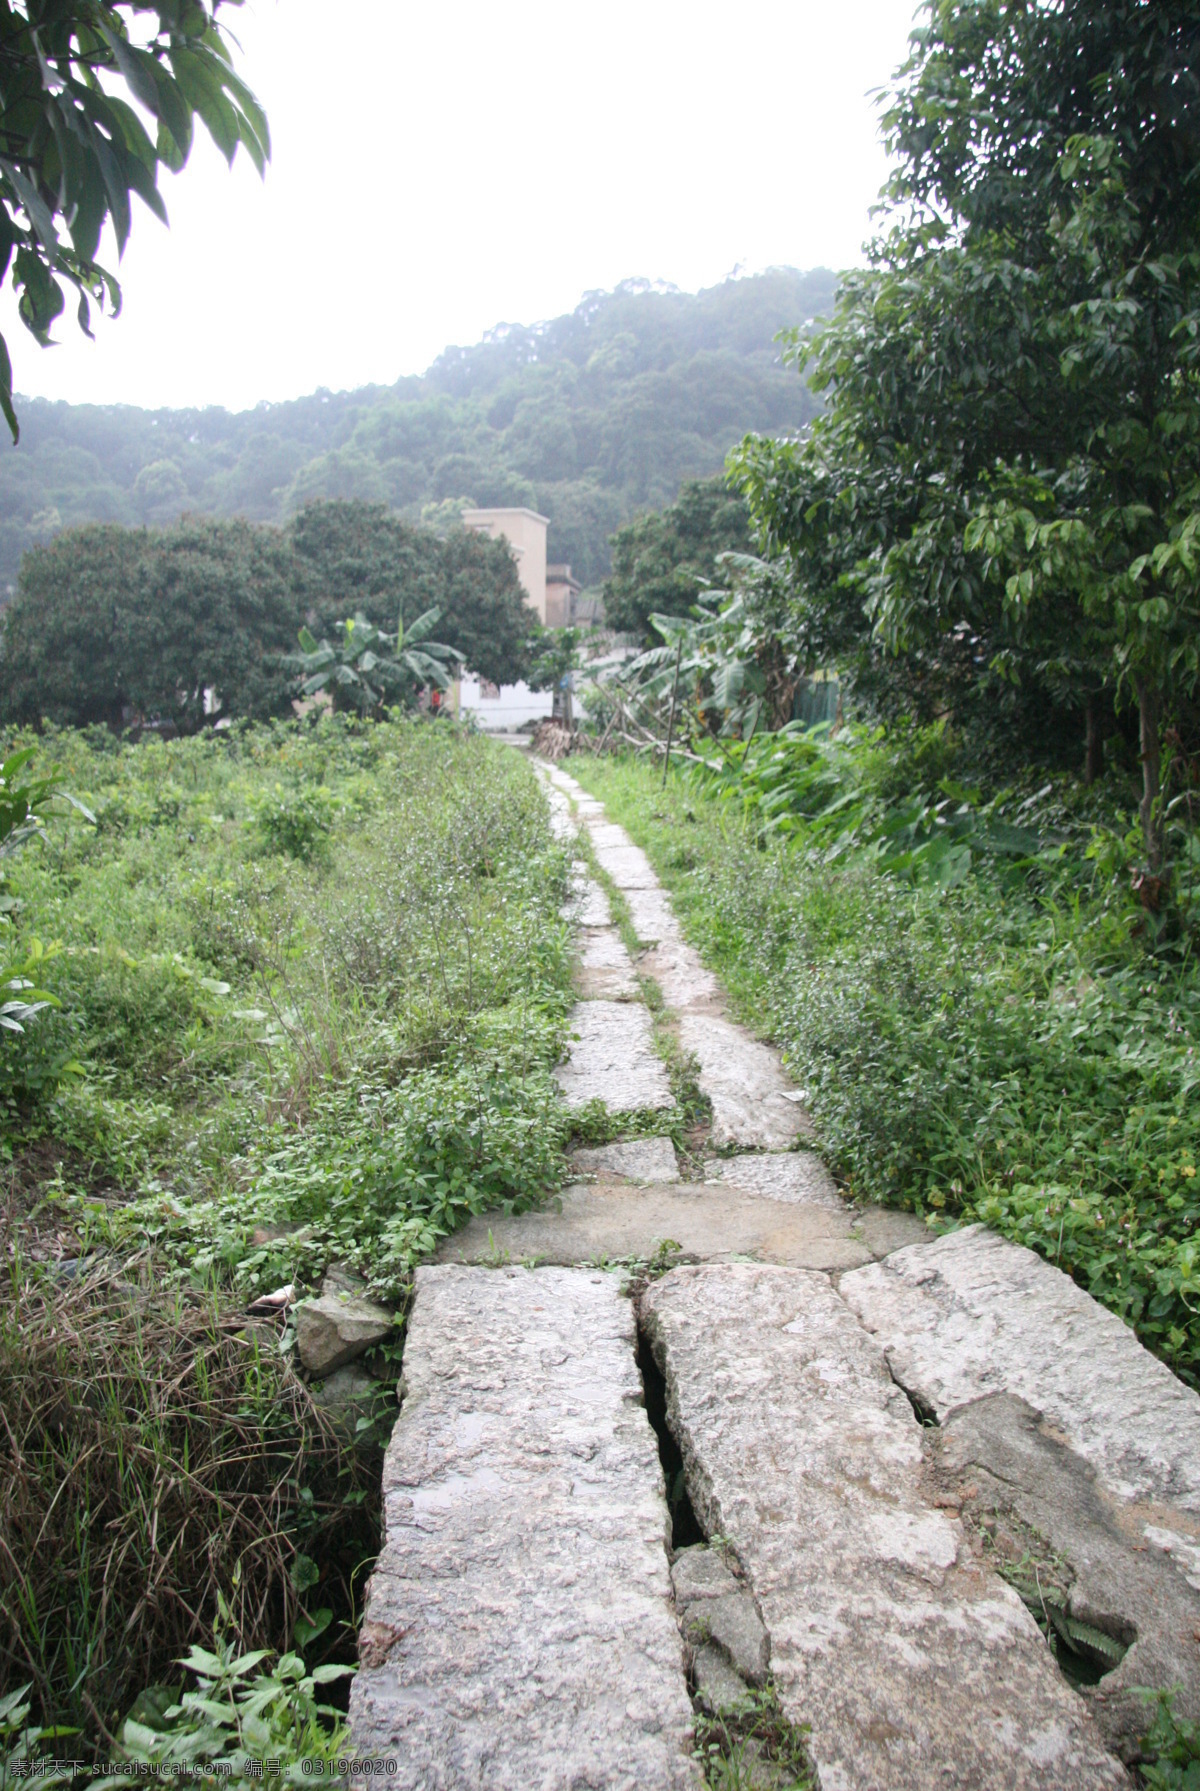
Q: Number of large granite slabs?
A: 3